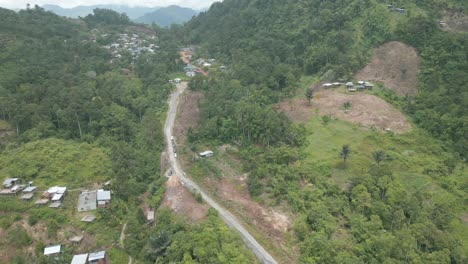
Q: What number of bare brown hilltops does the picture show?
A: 2